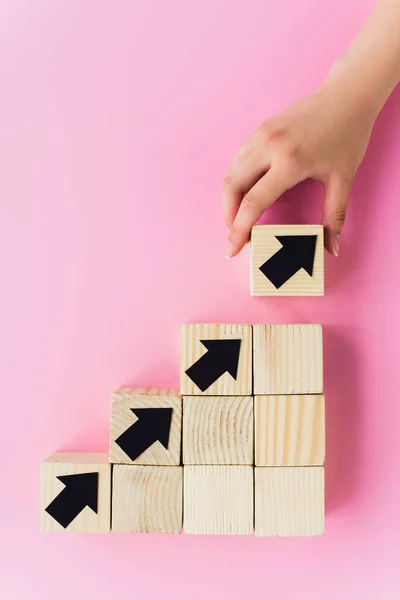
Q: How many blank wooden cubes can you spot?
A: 6